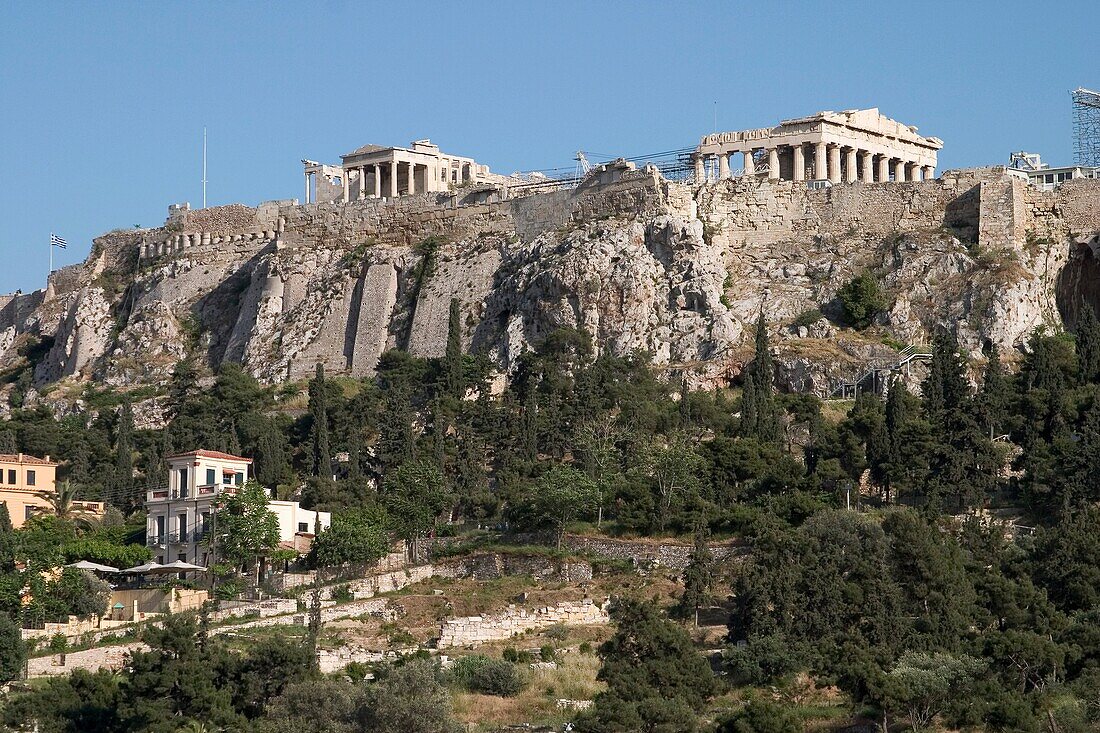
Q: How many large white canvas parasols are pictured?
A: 3